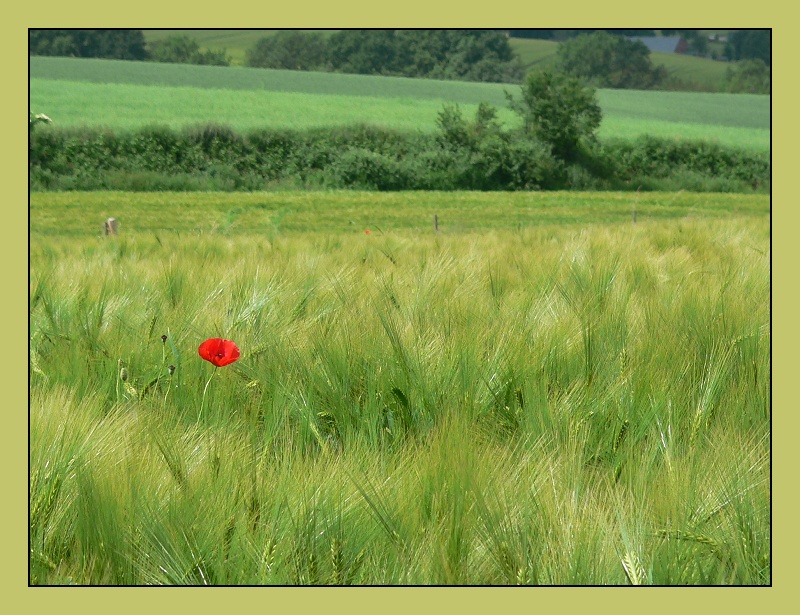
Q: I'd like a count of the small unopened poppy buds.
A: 3